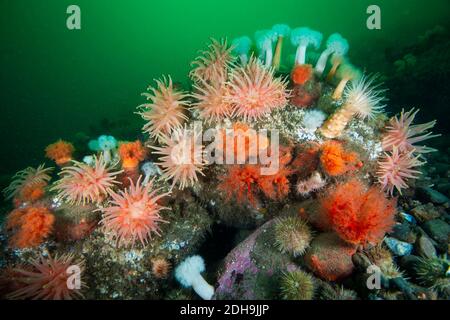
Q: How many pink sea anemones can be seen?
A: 11